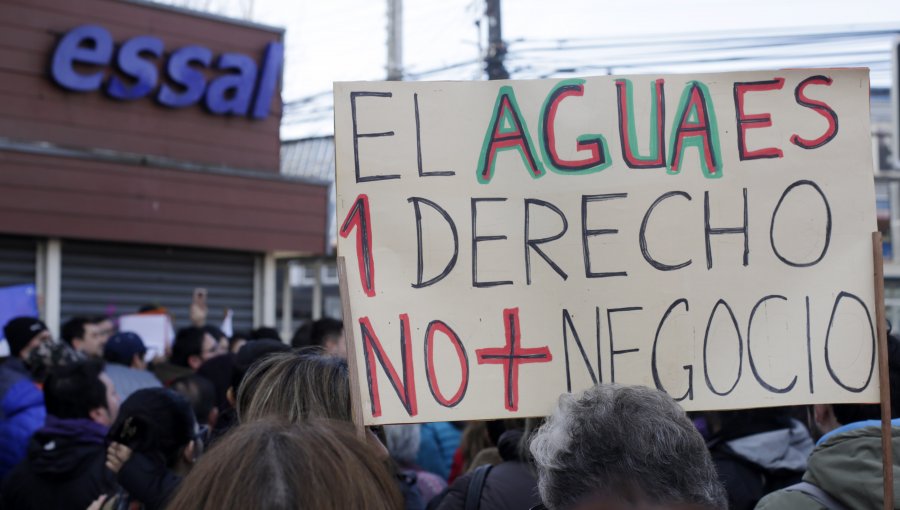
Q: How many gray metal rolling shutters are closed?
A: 2